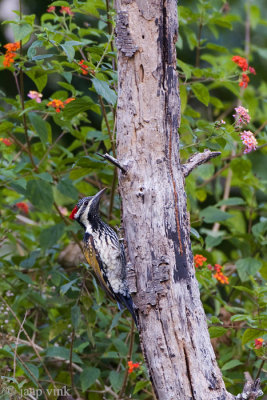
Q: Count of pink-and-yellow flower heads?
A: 3